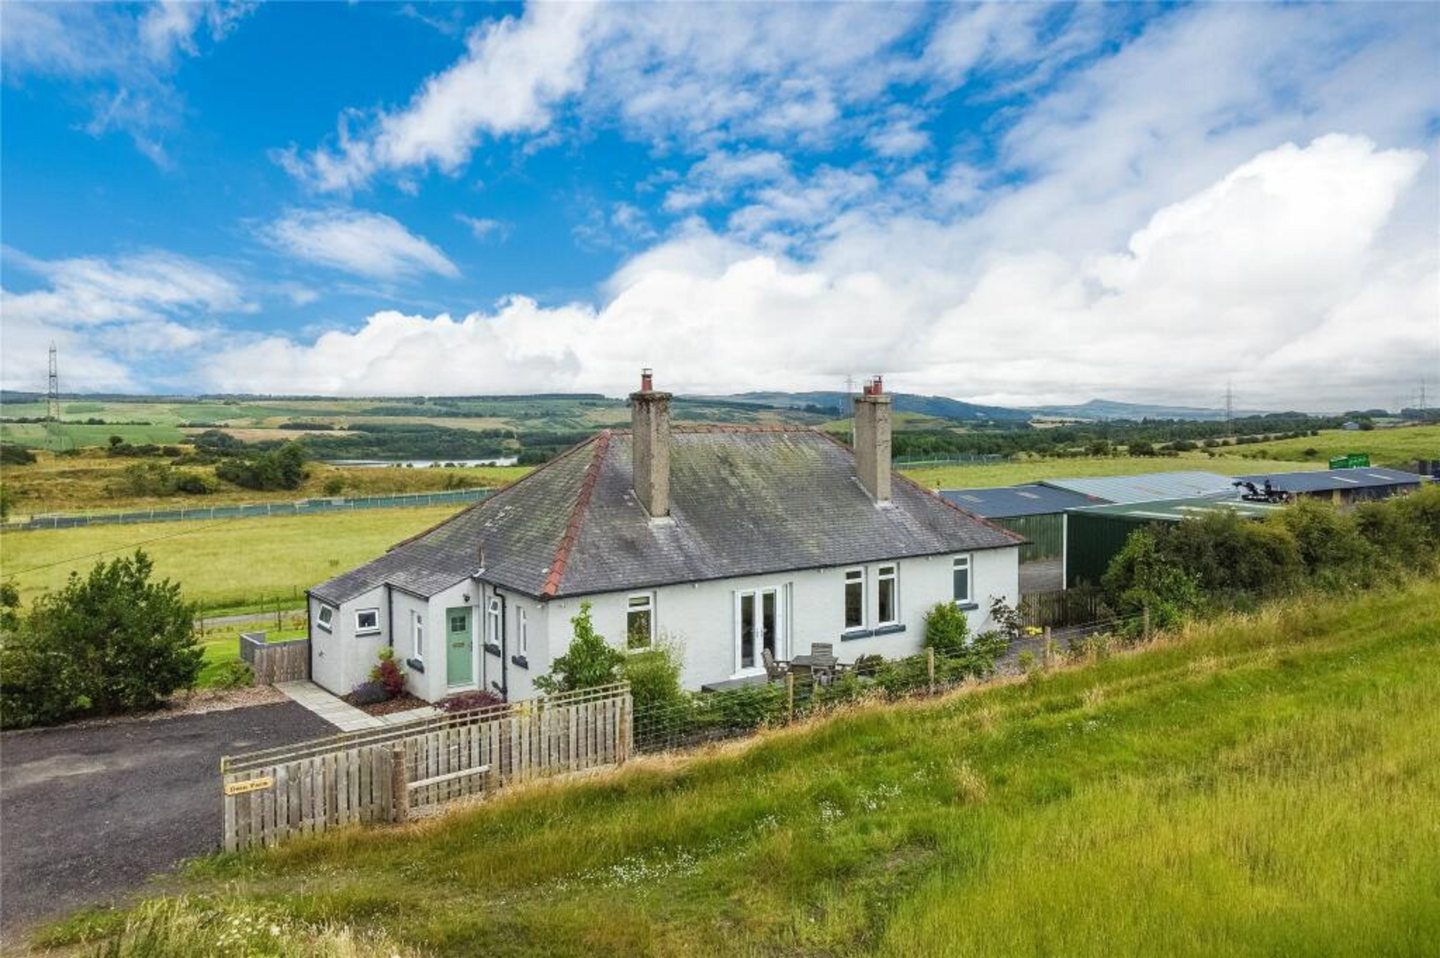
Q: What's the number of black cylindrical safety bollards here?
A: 0